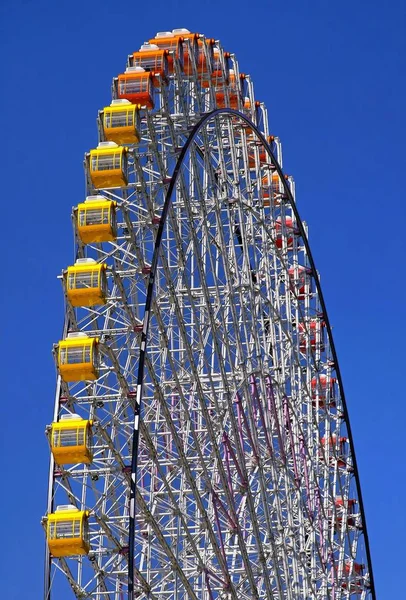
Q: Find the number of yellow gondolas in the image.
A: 7